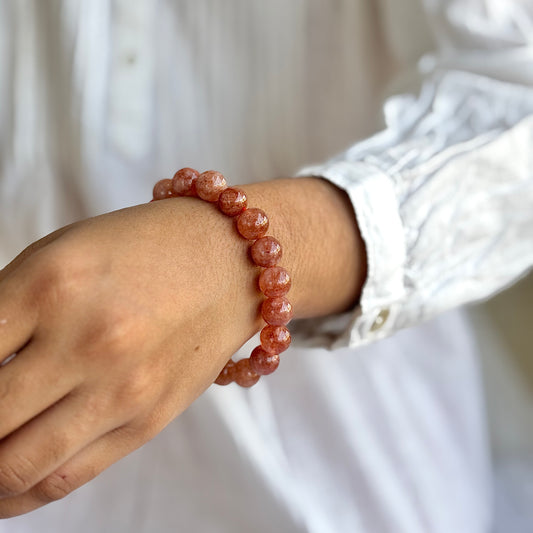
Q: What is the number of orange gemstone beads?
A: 12